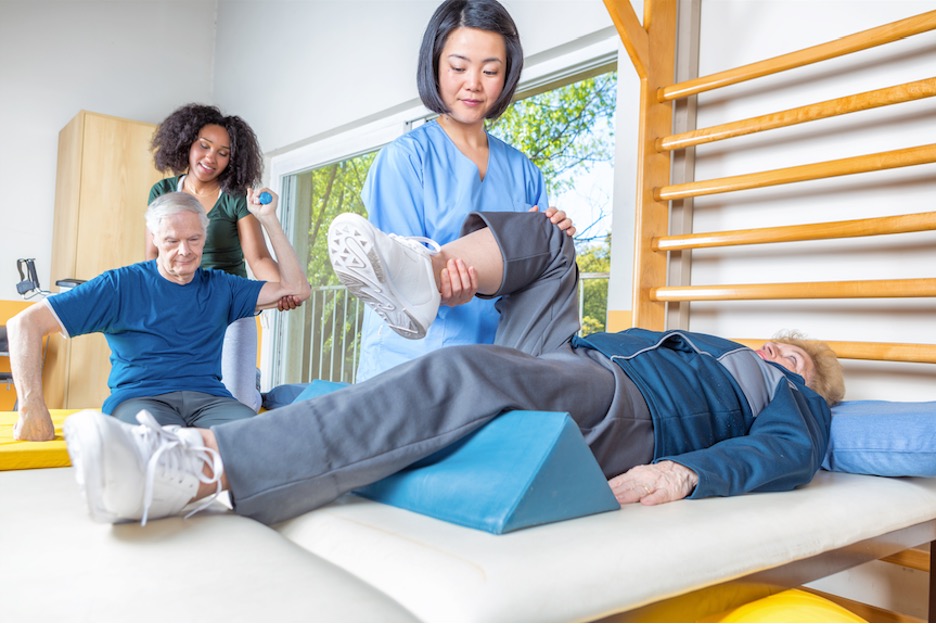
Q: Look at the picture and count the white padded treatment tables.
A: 1